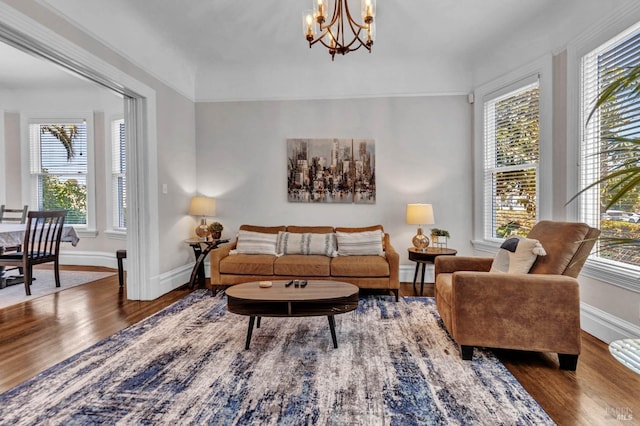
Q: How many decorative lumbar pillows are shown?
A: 3